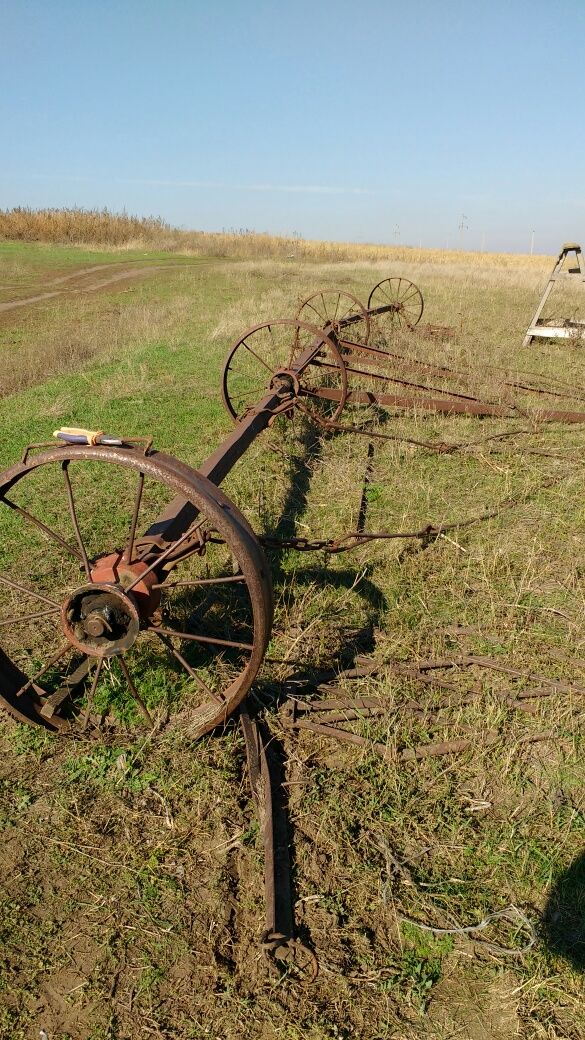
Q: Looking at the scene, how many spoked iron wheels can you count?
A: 4